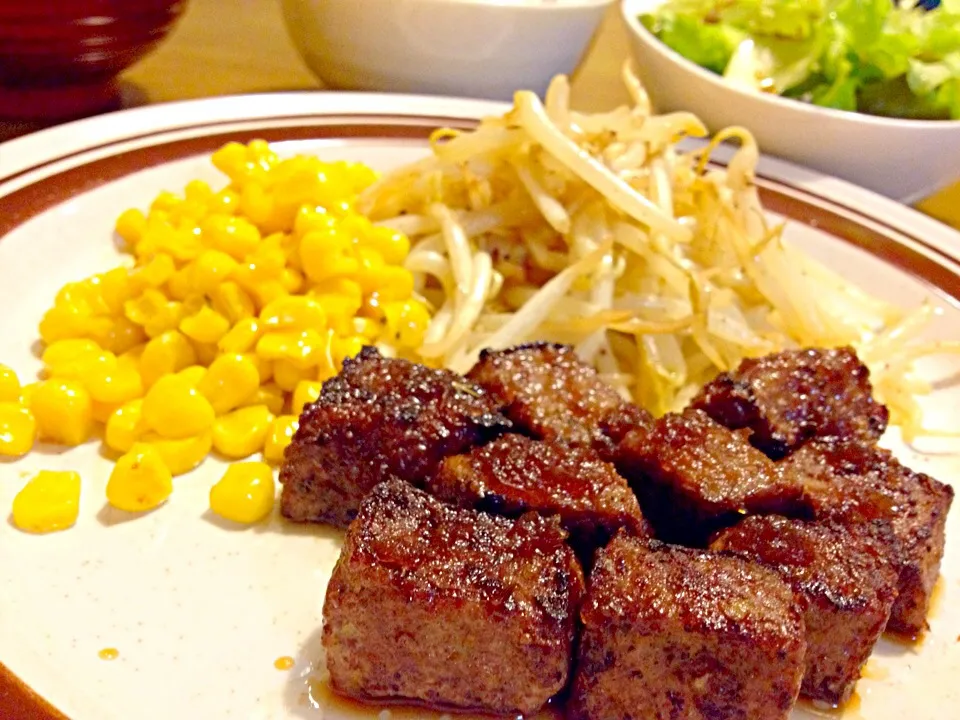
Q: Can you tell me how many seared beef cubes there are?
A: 9